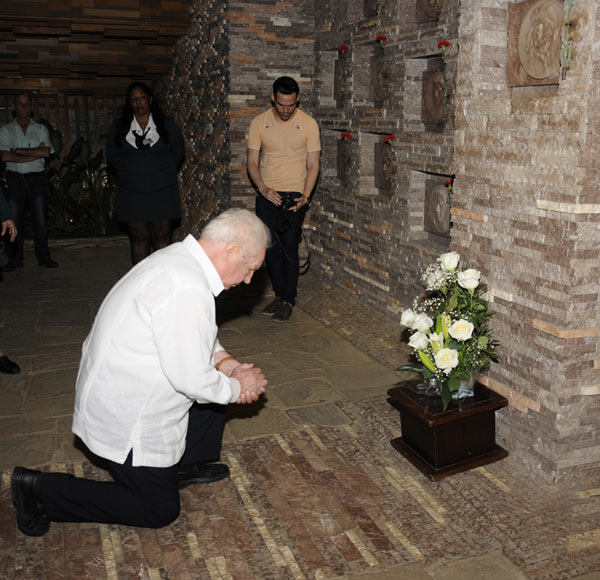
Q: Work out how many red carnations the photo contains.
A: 6